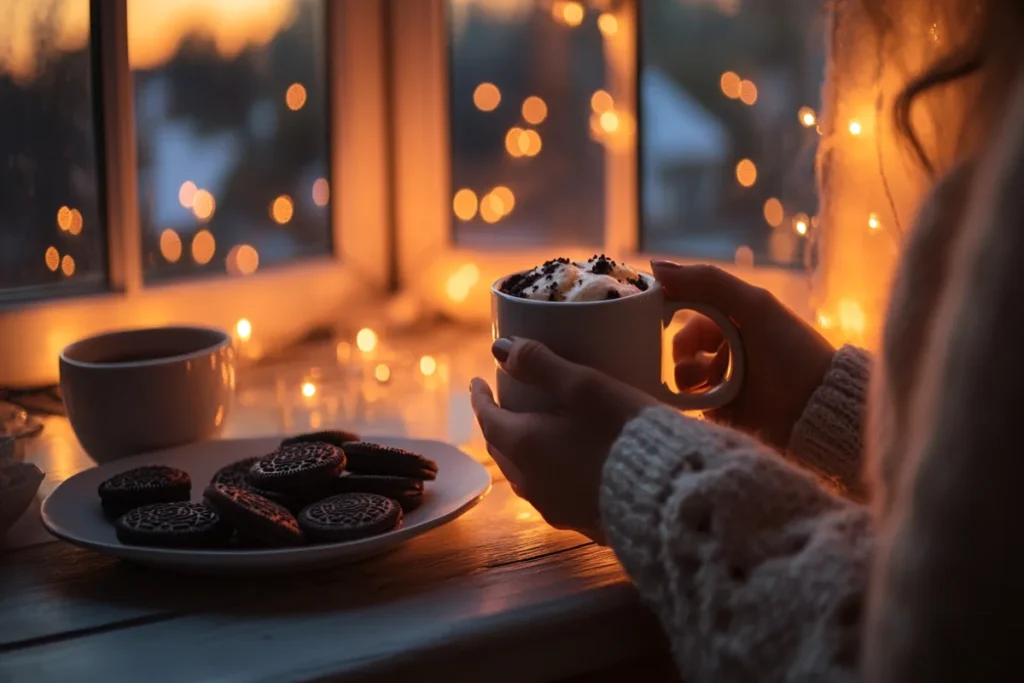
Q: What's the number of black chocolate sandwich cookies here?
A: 9